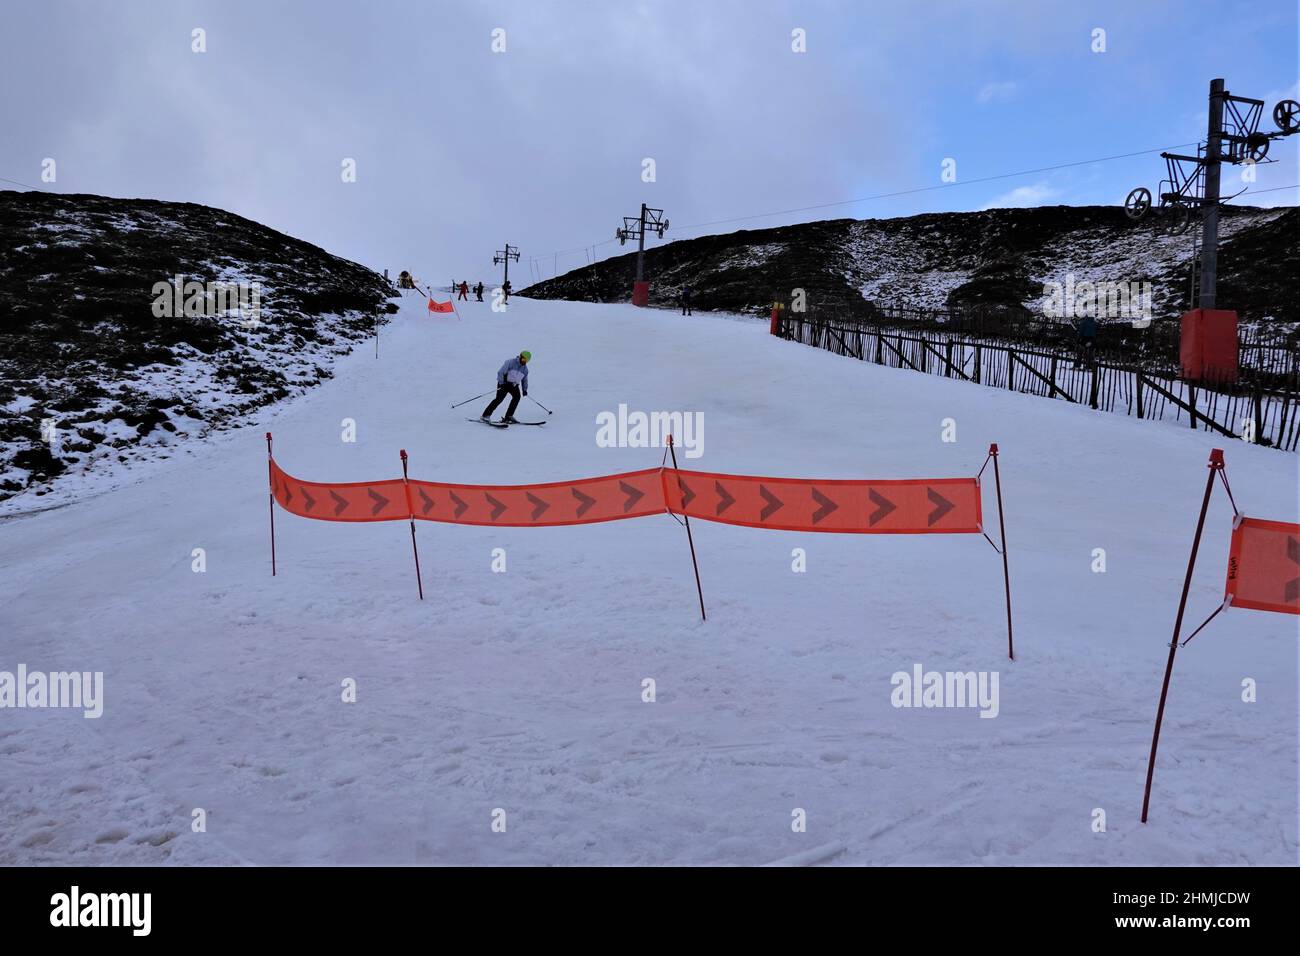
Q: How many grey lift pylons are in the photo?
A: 3